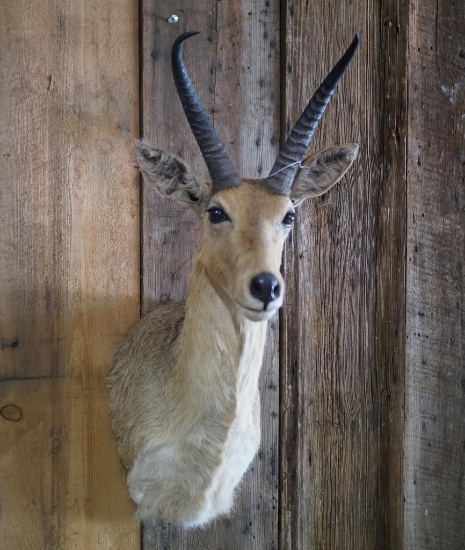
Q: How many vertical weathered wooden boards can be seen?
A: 4